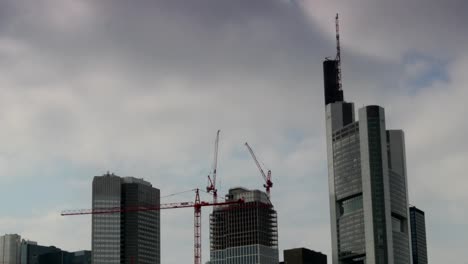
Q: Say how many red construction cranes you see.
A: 3